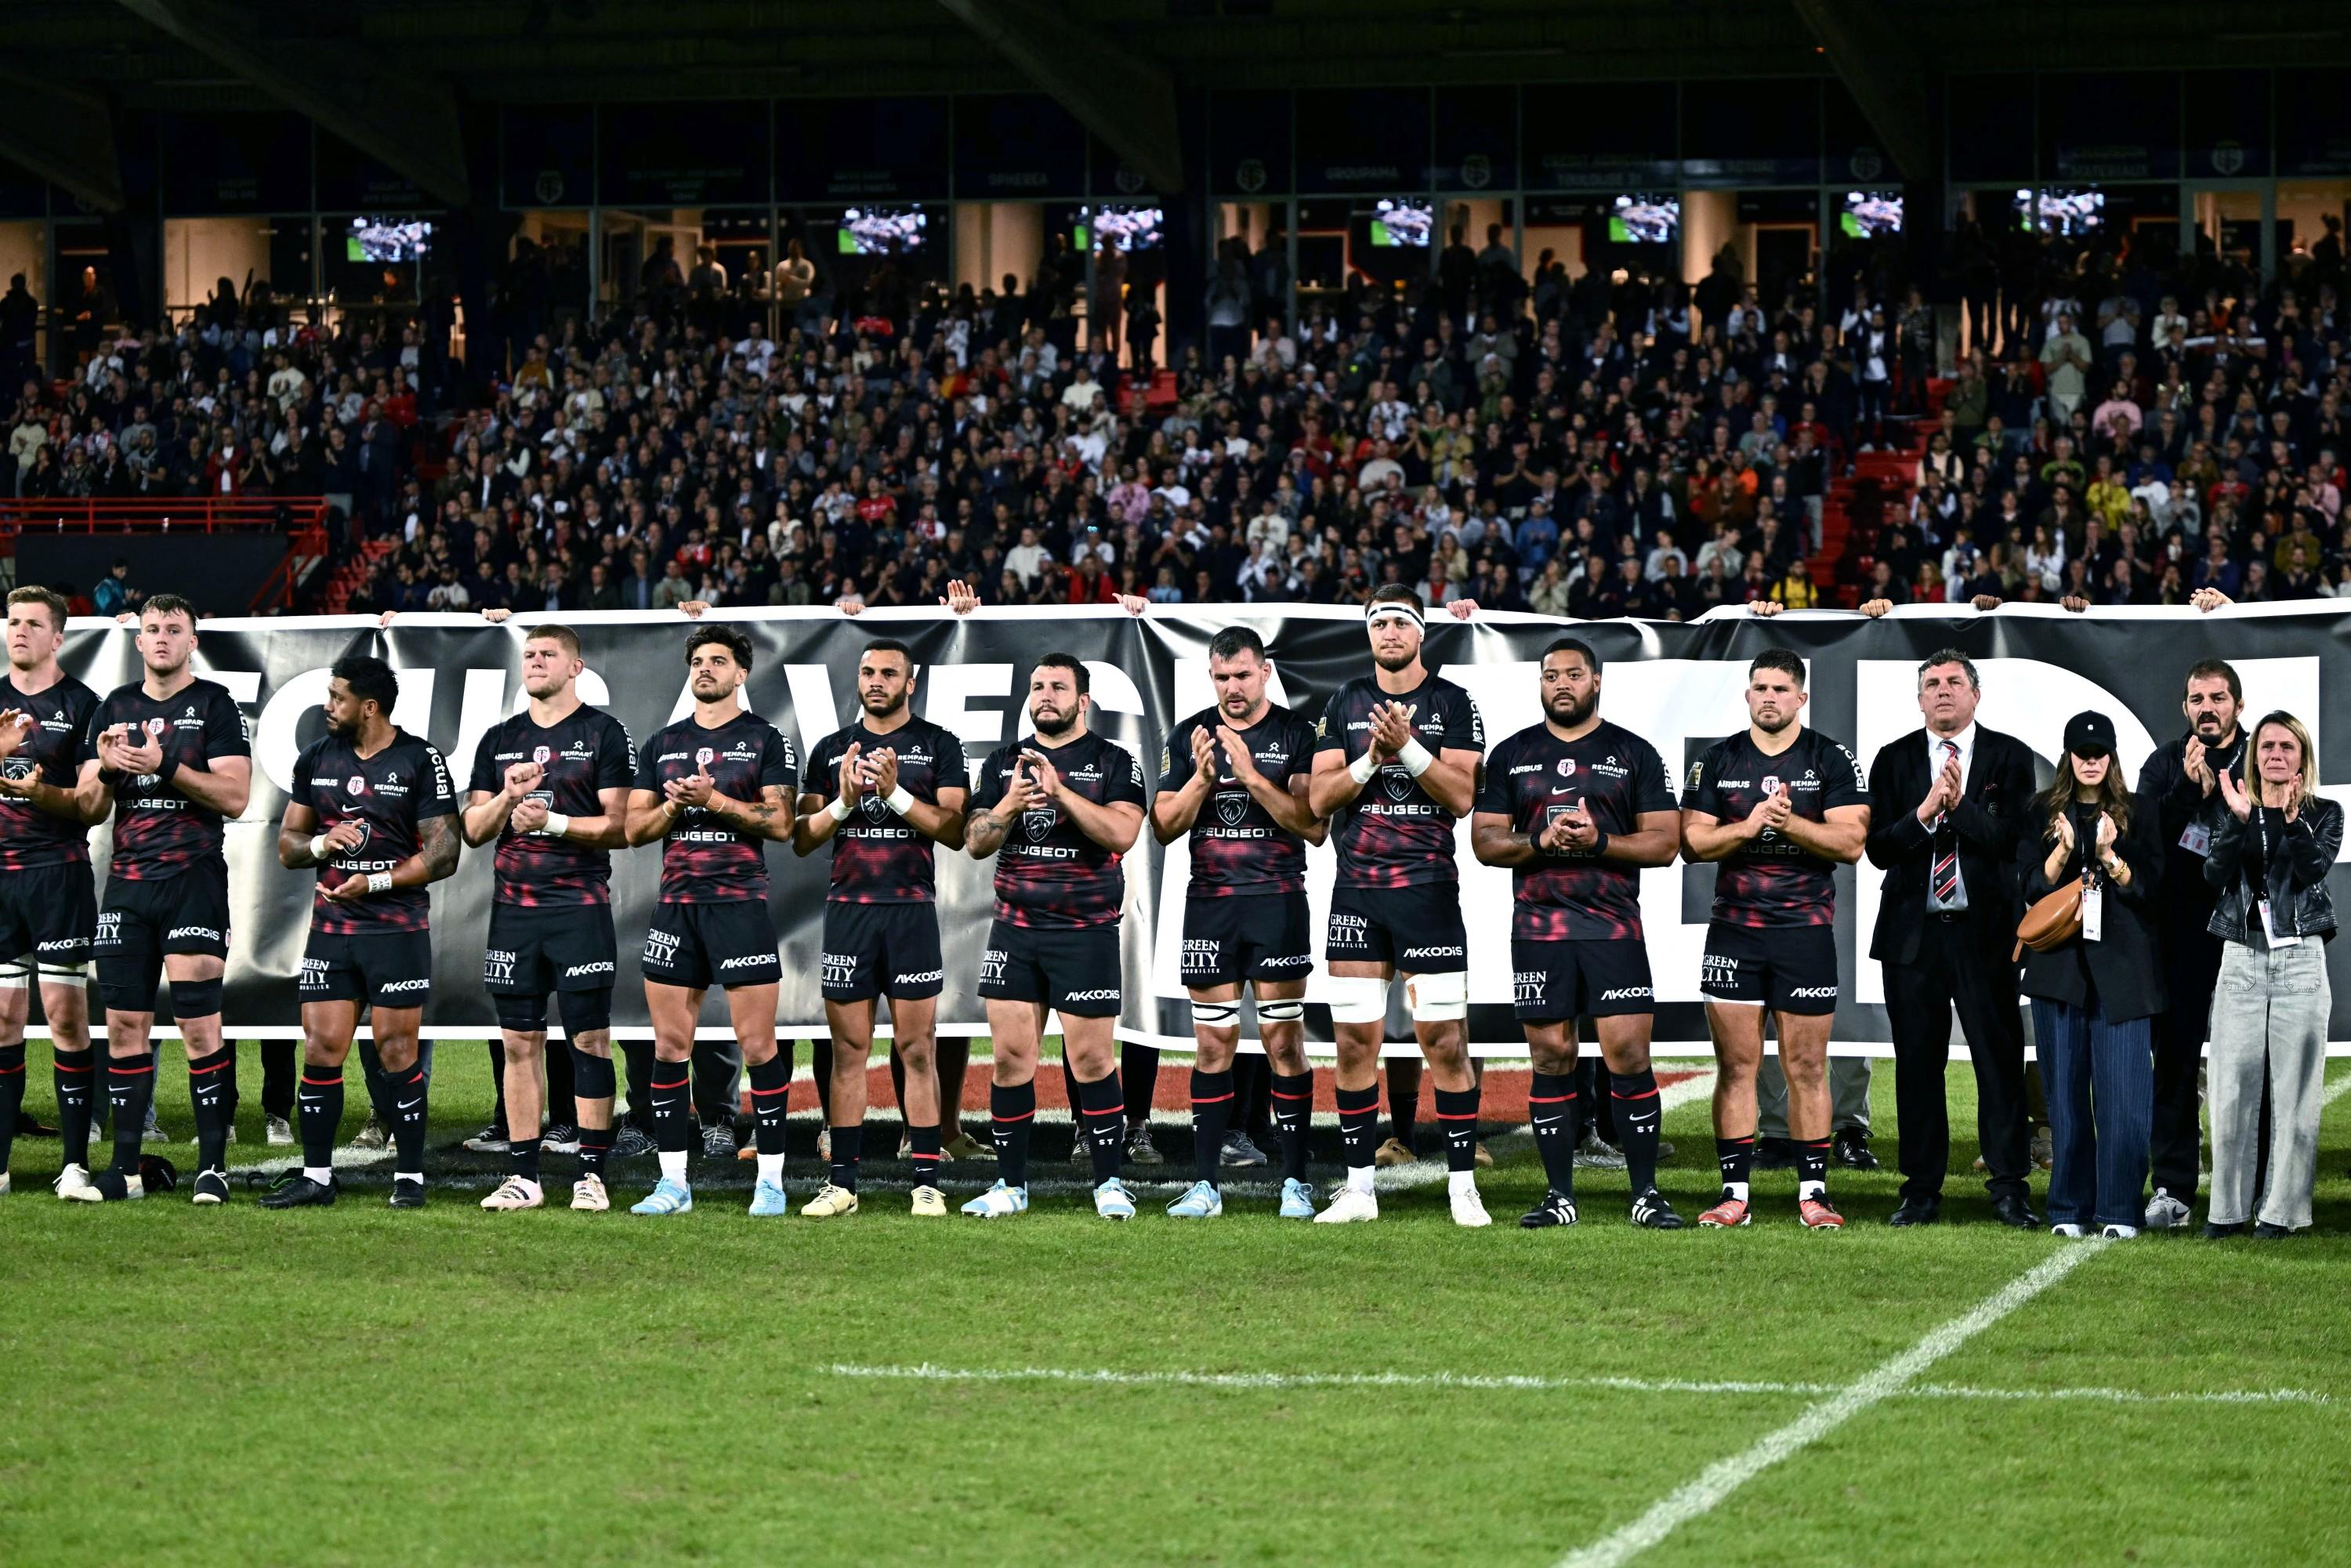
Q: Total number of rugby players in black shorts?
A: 11